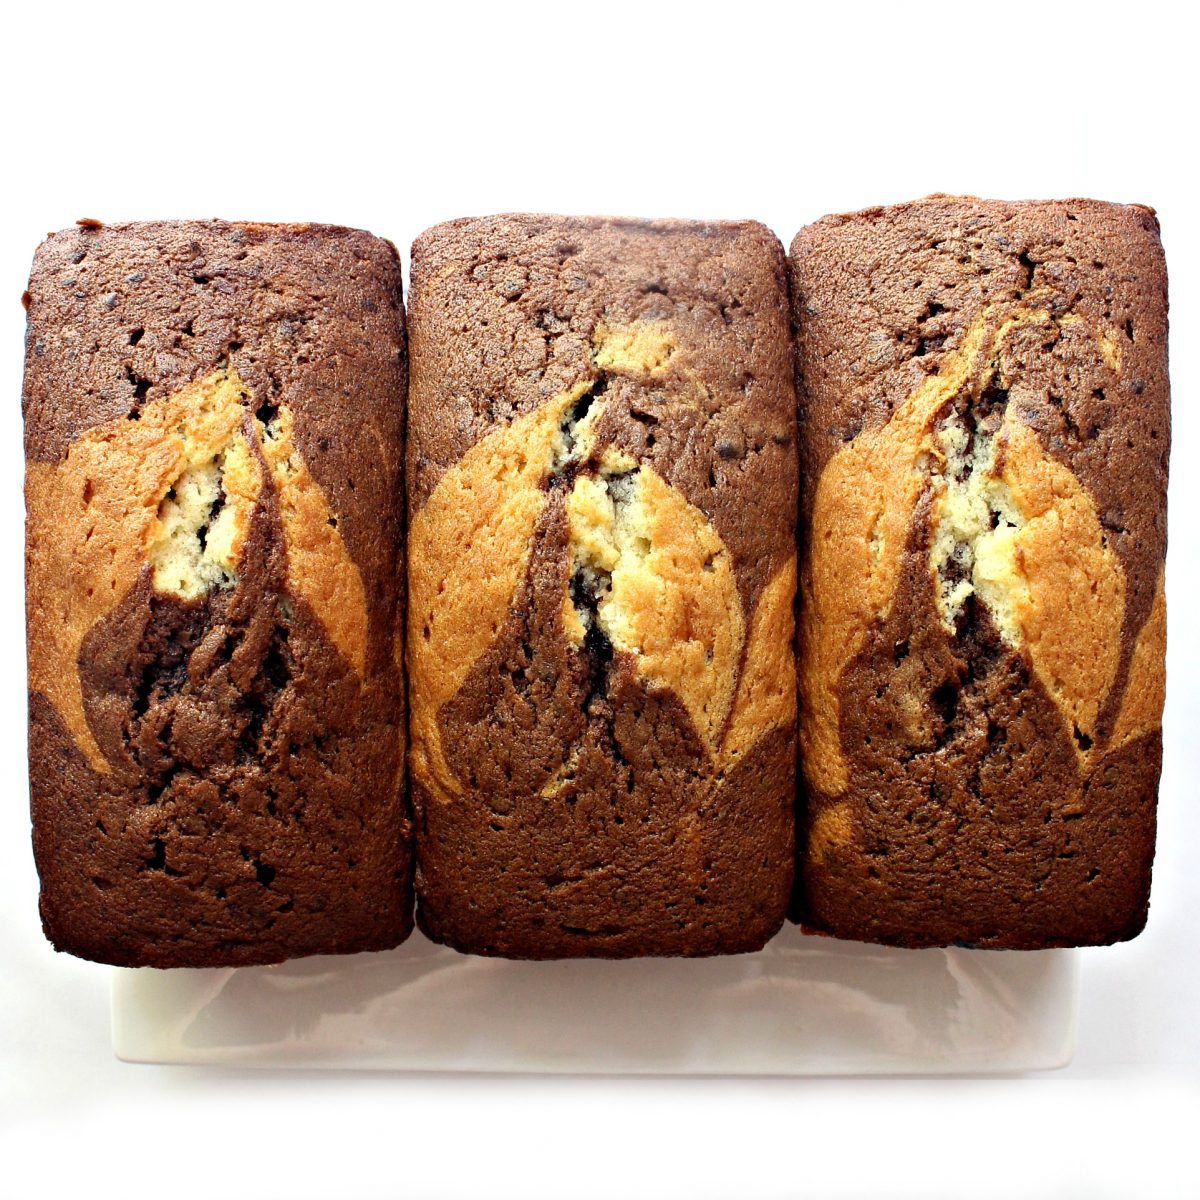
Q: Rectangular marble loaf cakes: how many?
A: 3